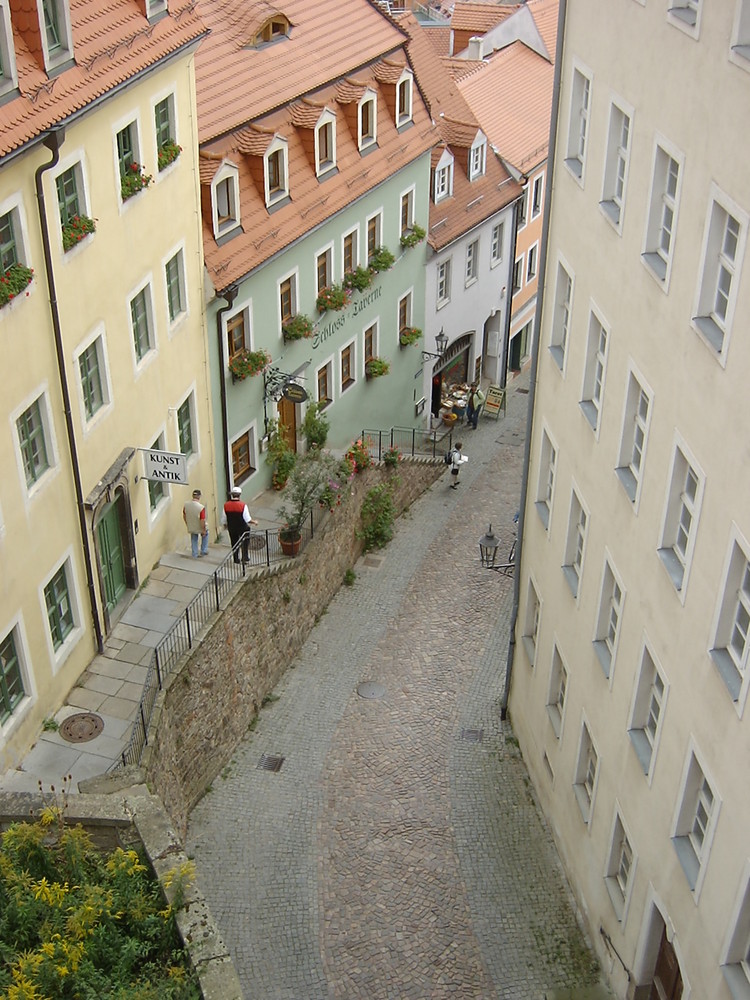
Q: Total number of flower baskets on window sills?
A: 12